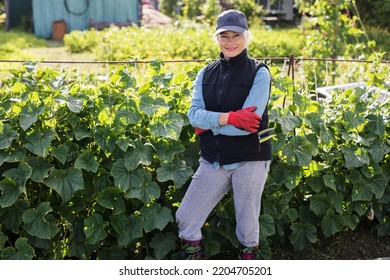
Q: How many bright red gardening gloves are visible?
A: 2